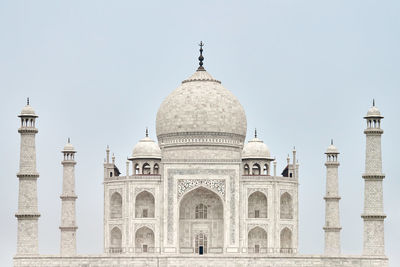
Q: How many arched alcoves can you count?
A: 9